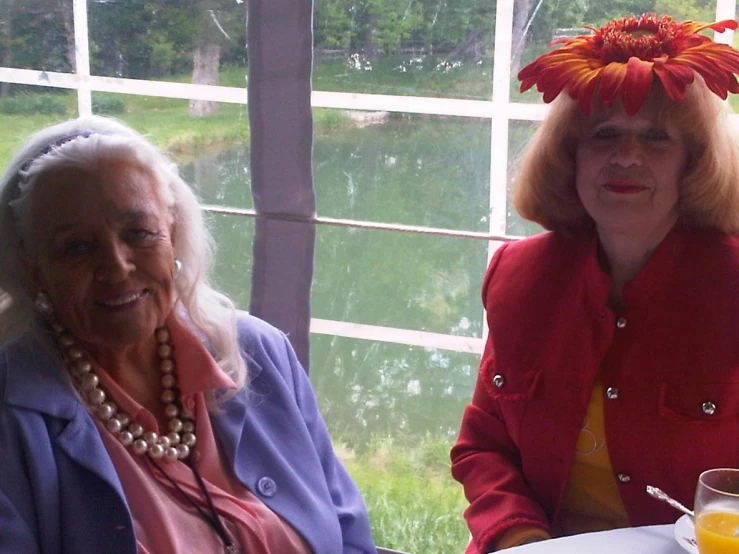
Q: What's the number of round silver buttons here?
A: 5